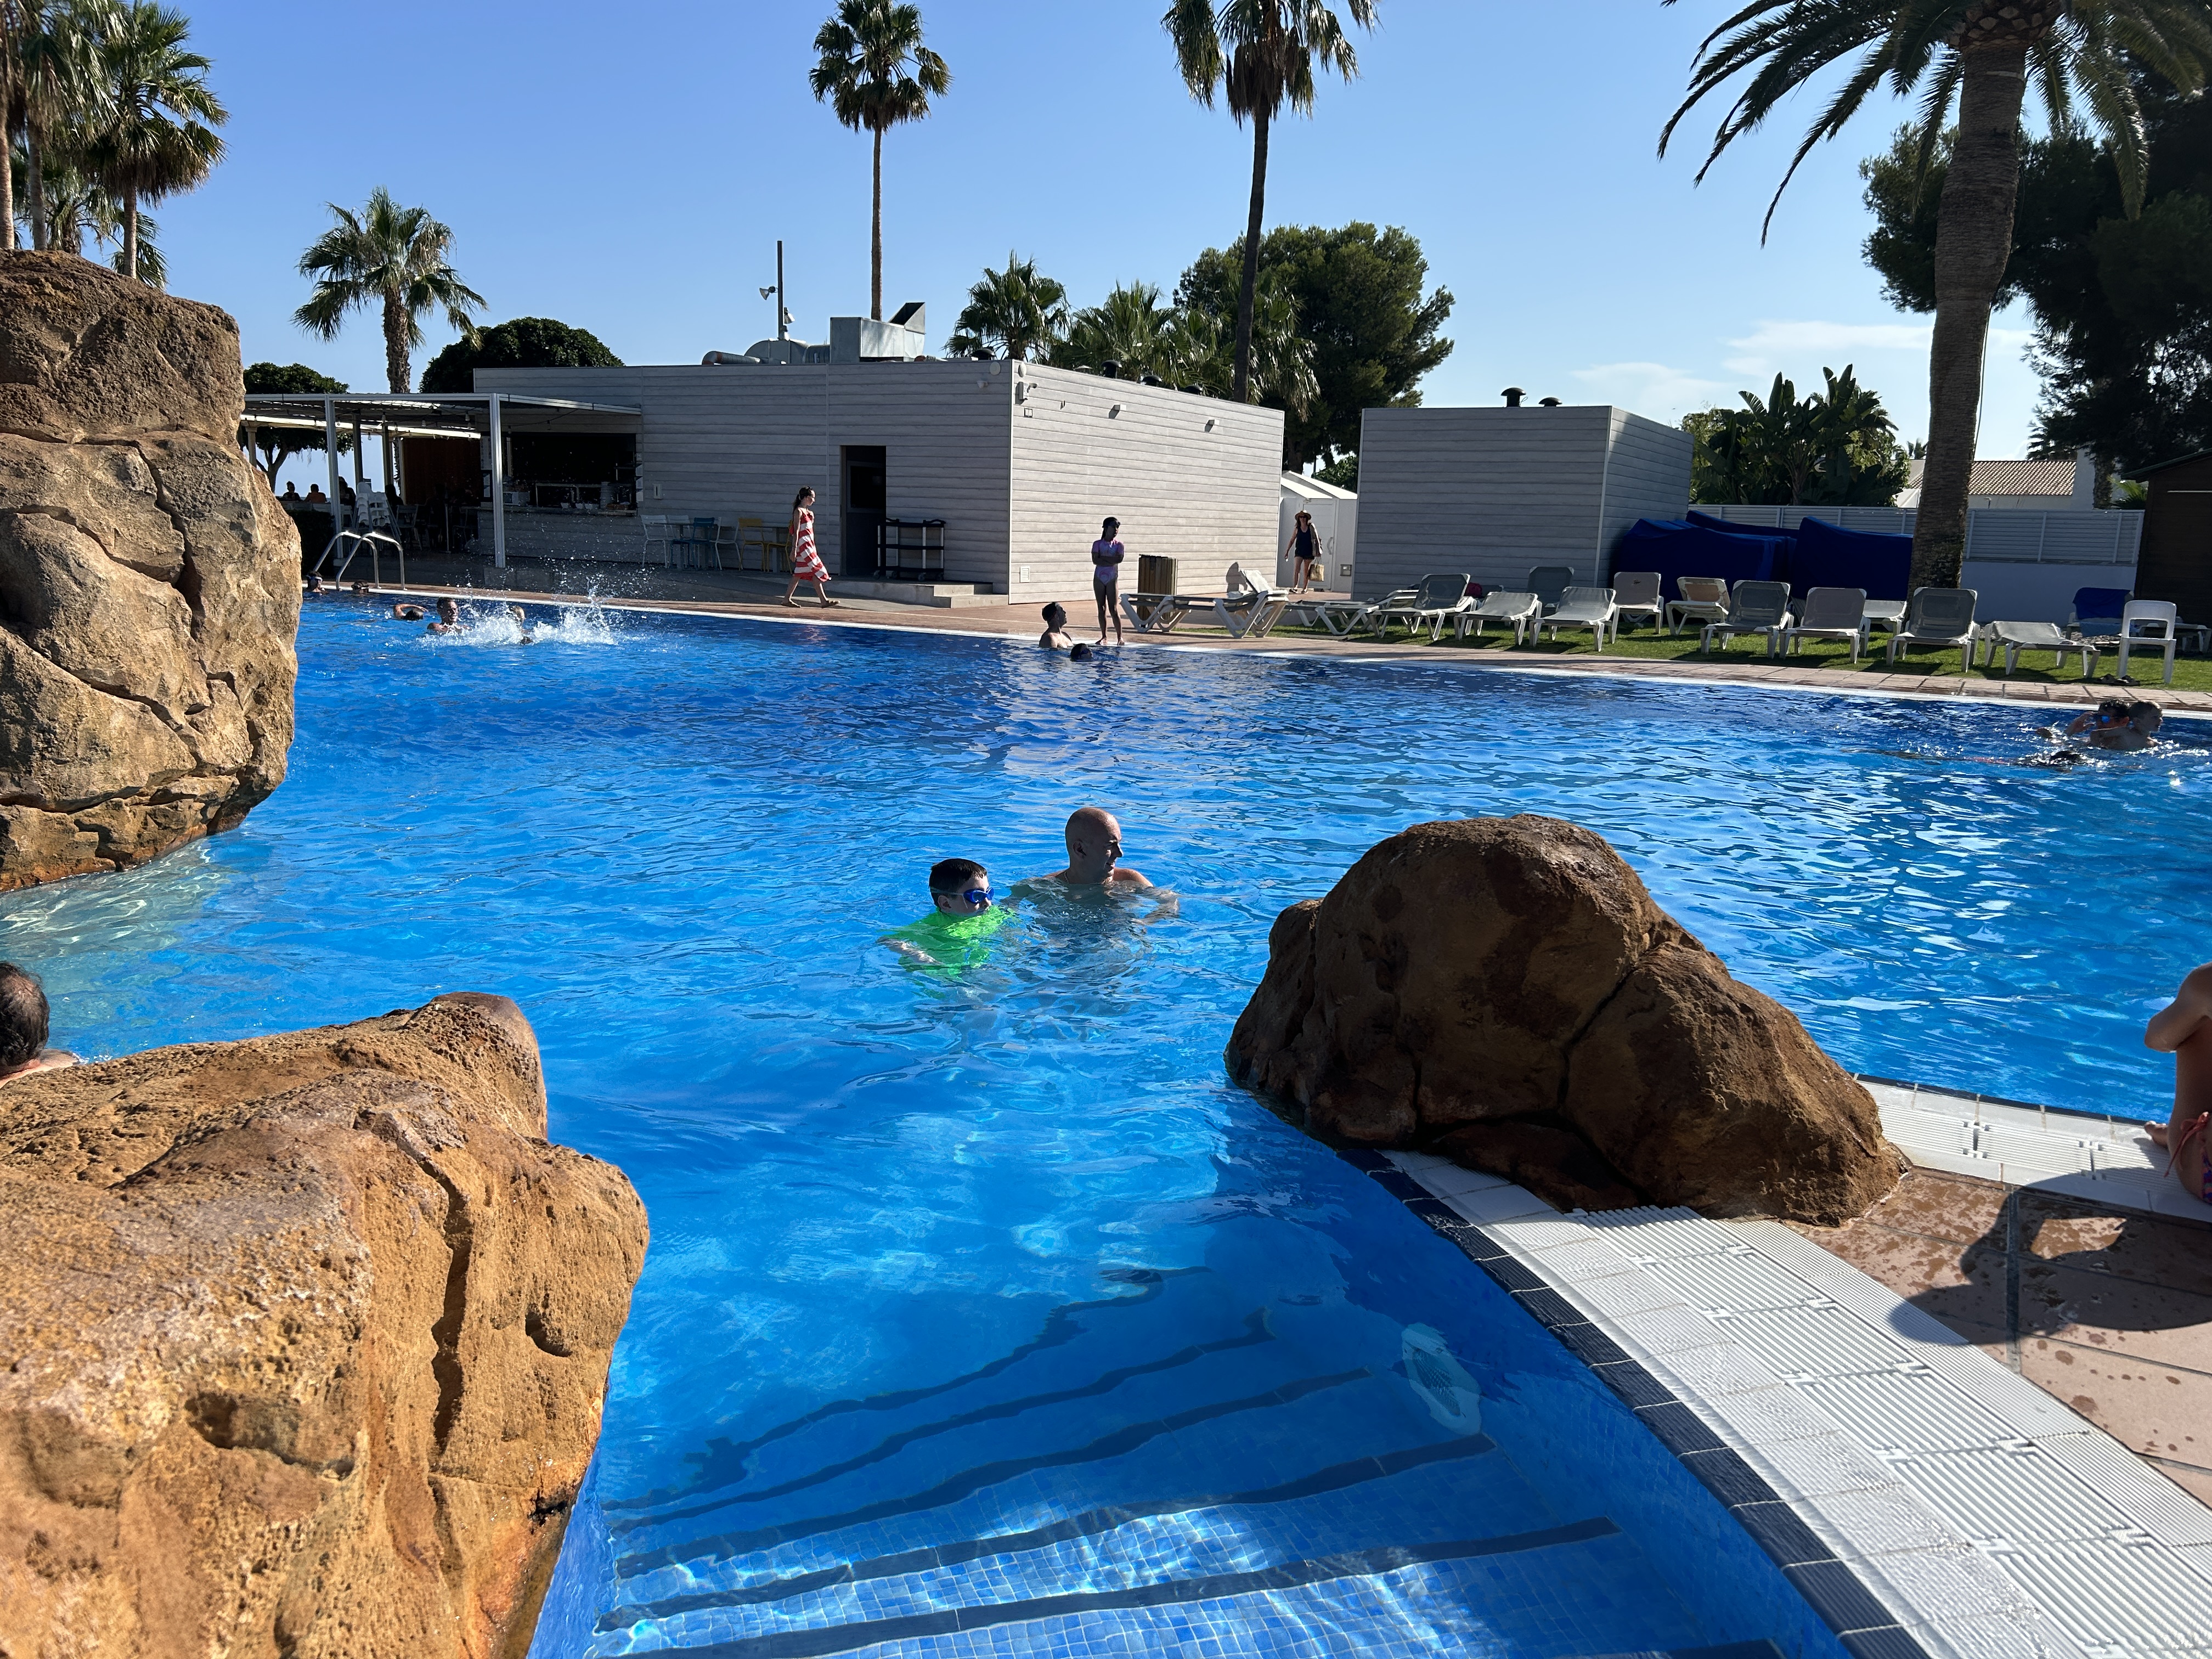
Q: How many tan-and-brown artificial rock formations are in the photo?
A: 3